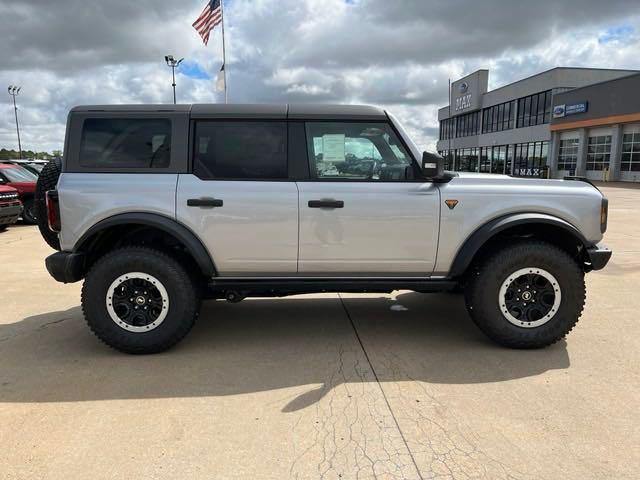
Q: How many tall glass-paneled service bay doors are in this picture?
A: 3